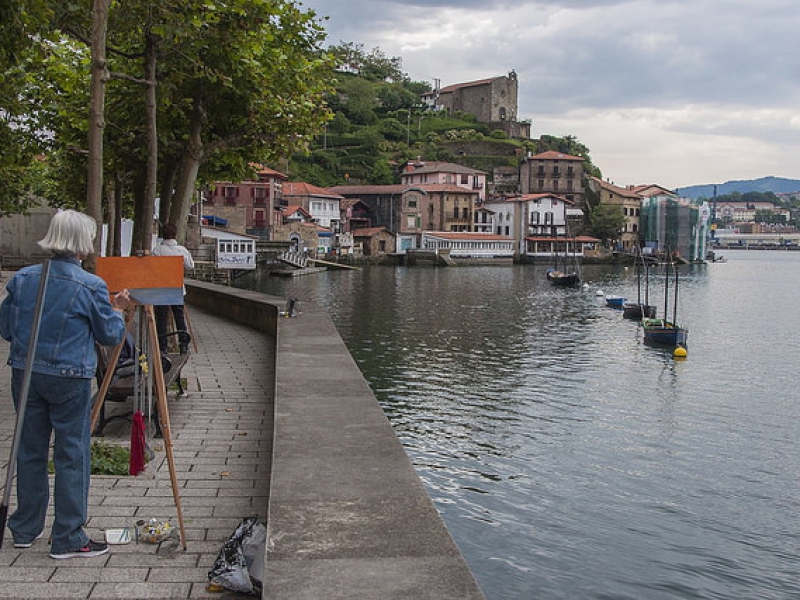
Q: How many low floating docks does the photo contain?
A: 1